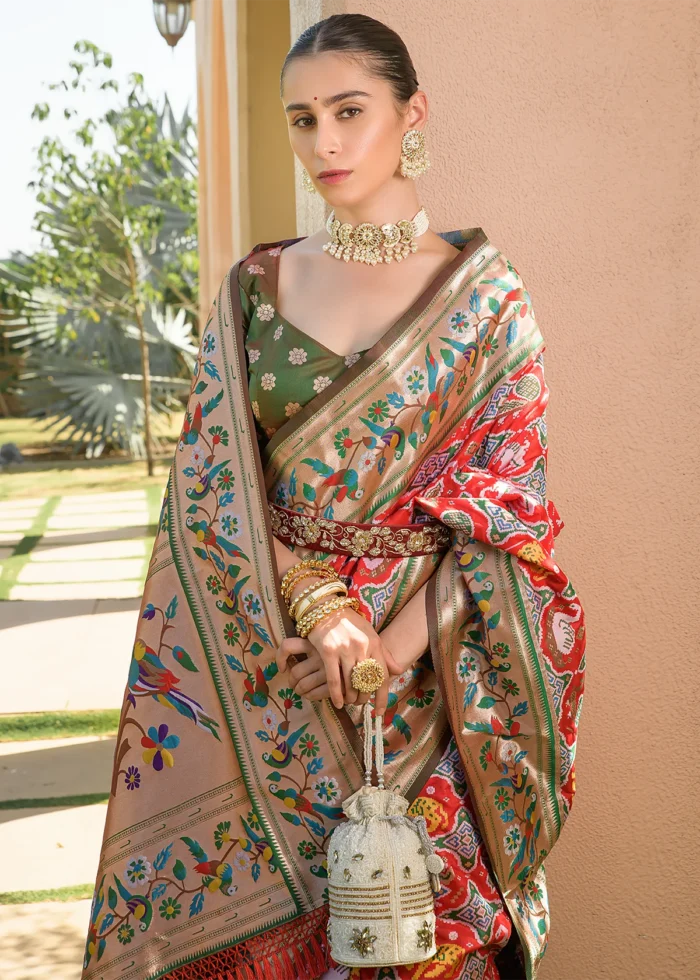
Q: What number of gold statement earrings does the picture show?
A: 2